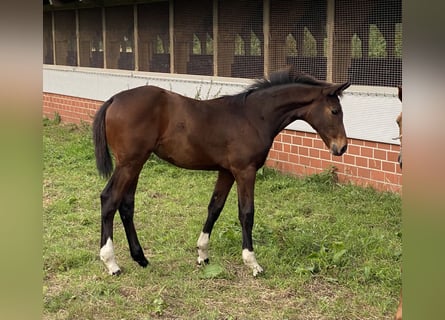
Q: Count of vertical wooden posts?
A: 8